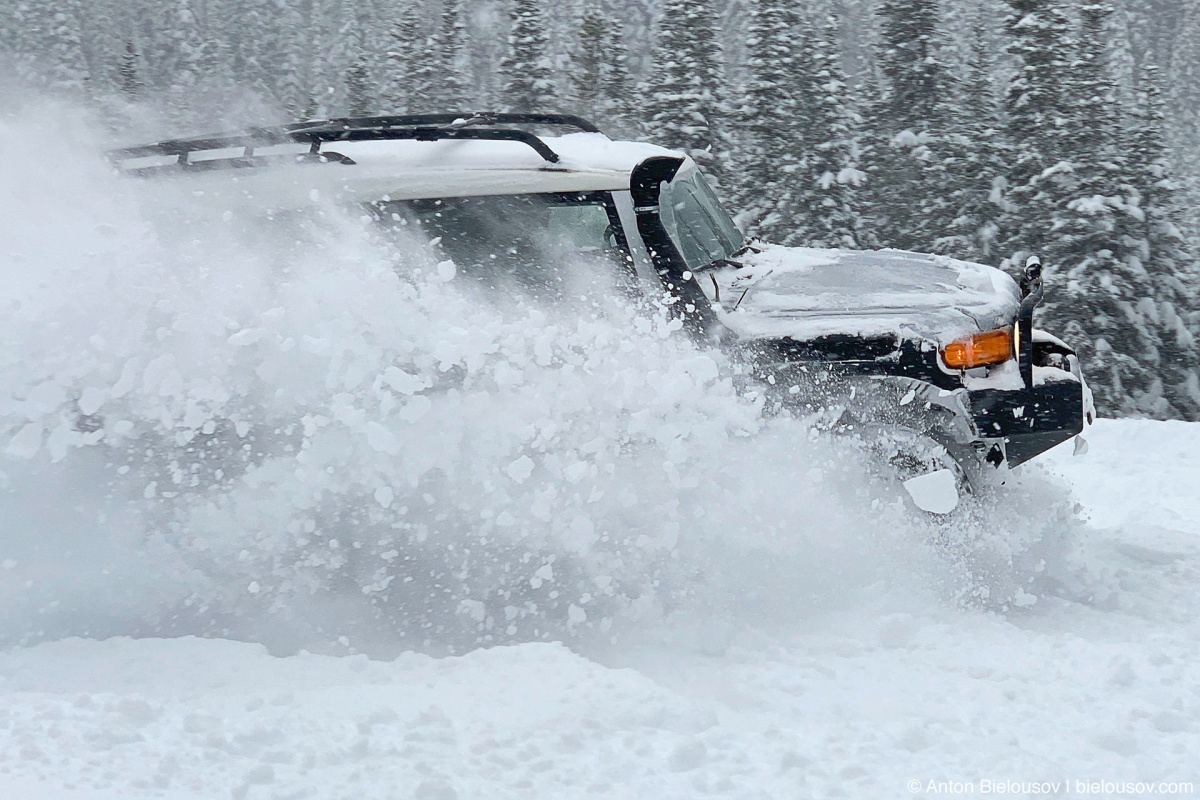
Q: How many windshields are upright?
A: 1